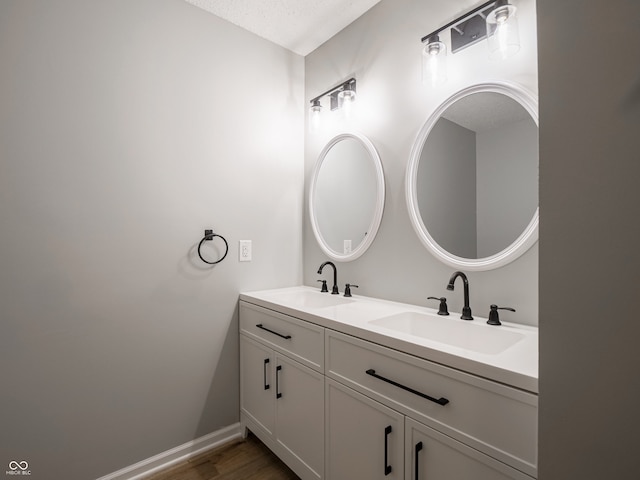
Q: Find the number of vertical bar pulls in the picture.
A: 4